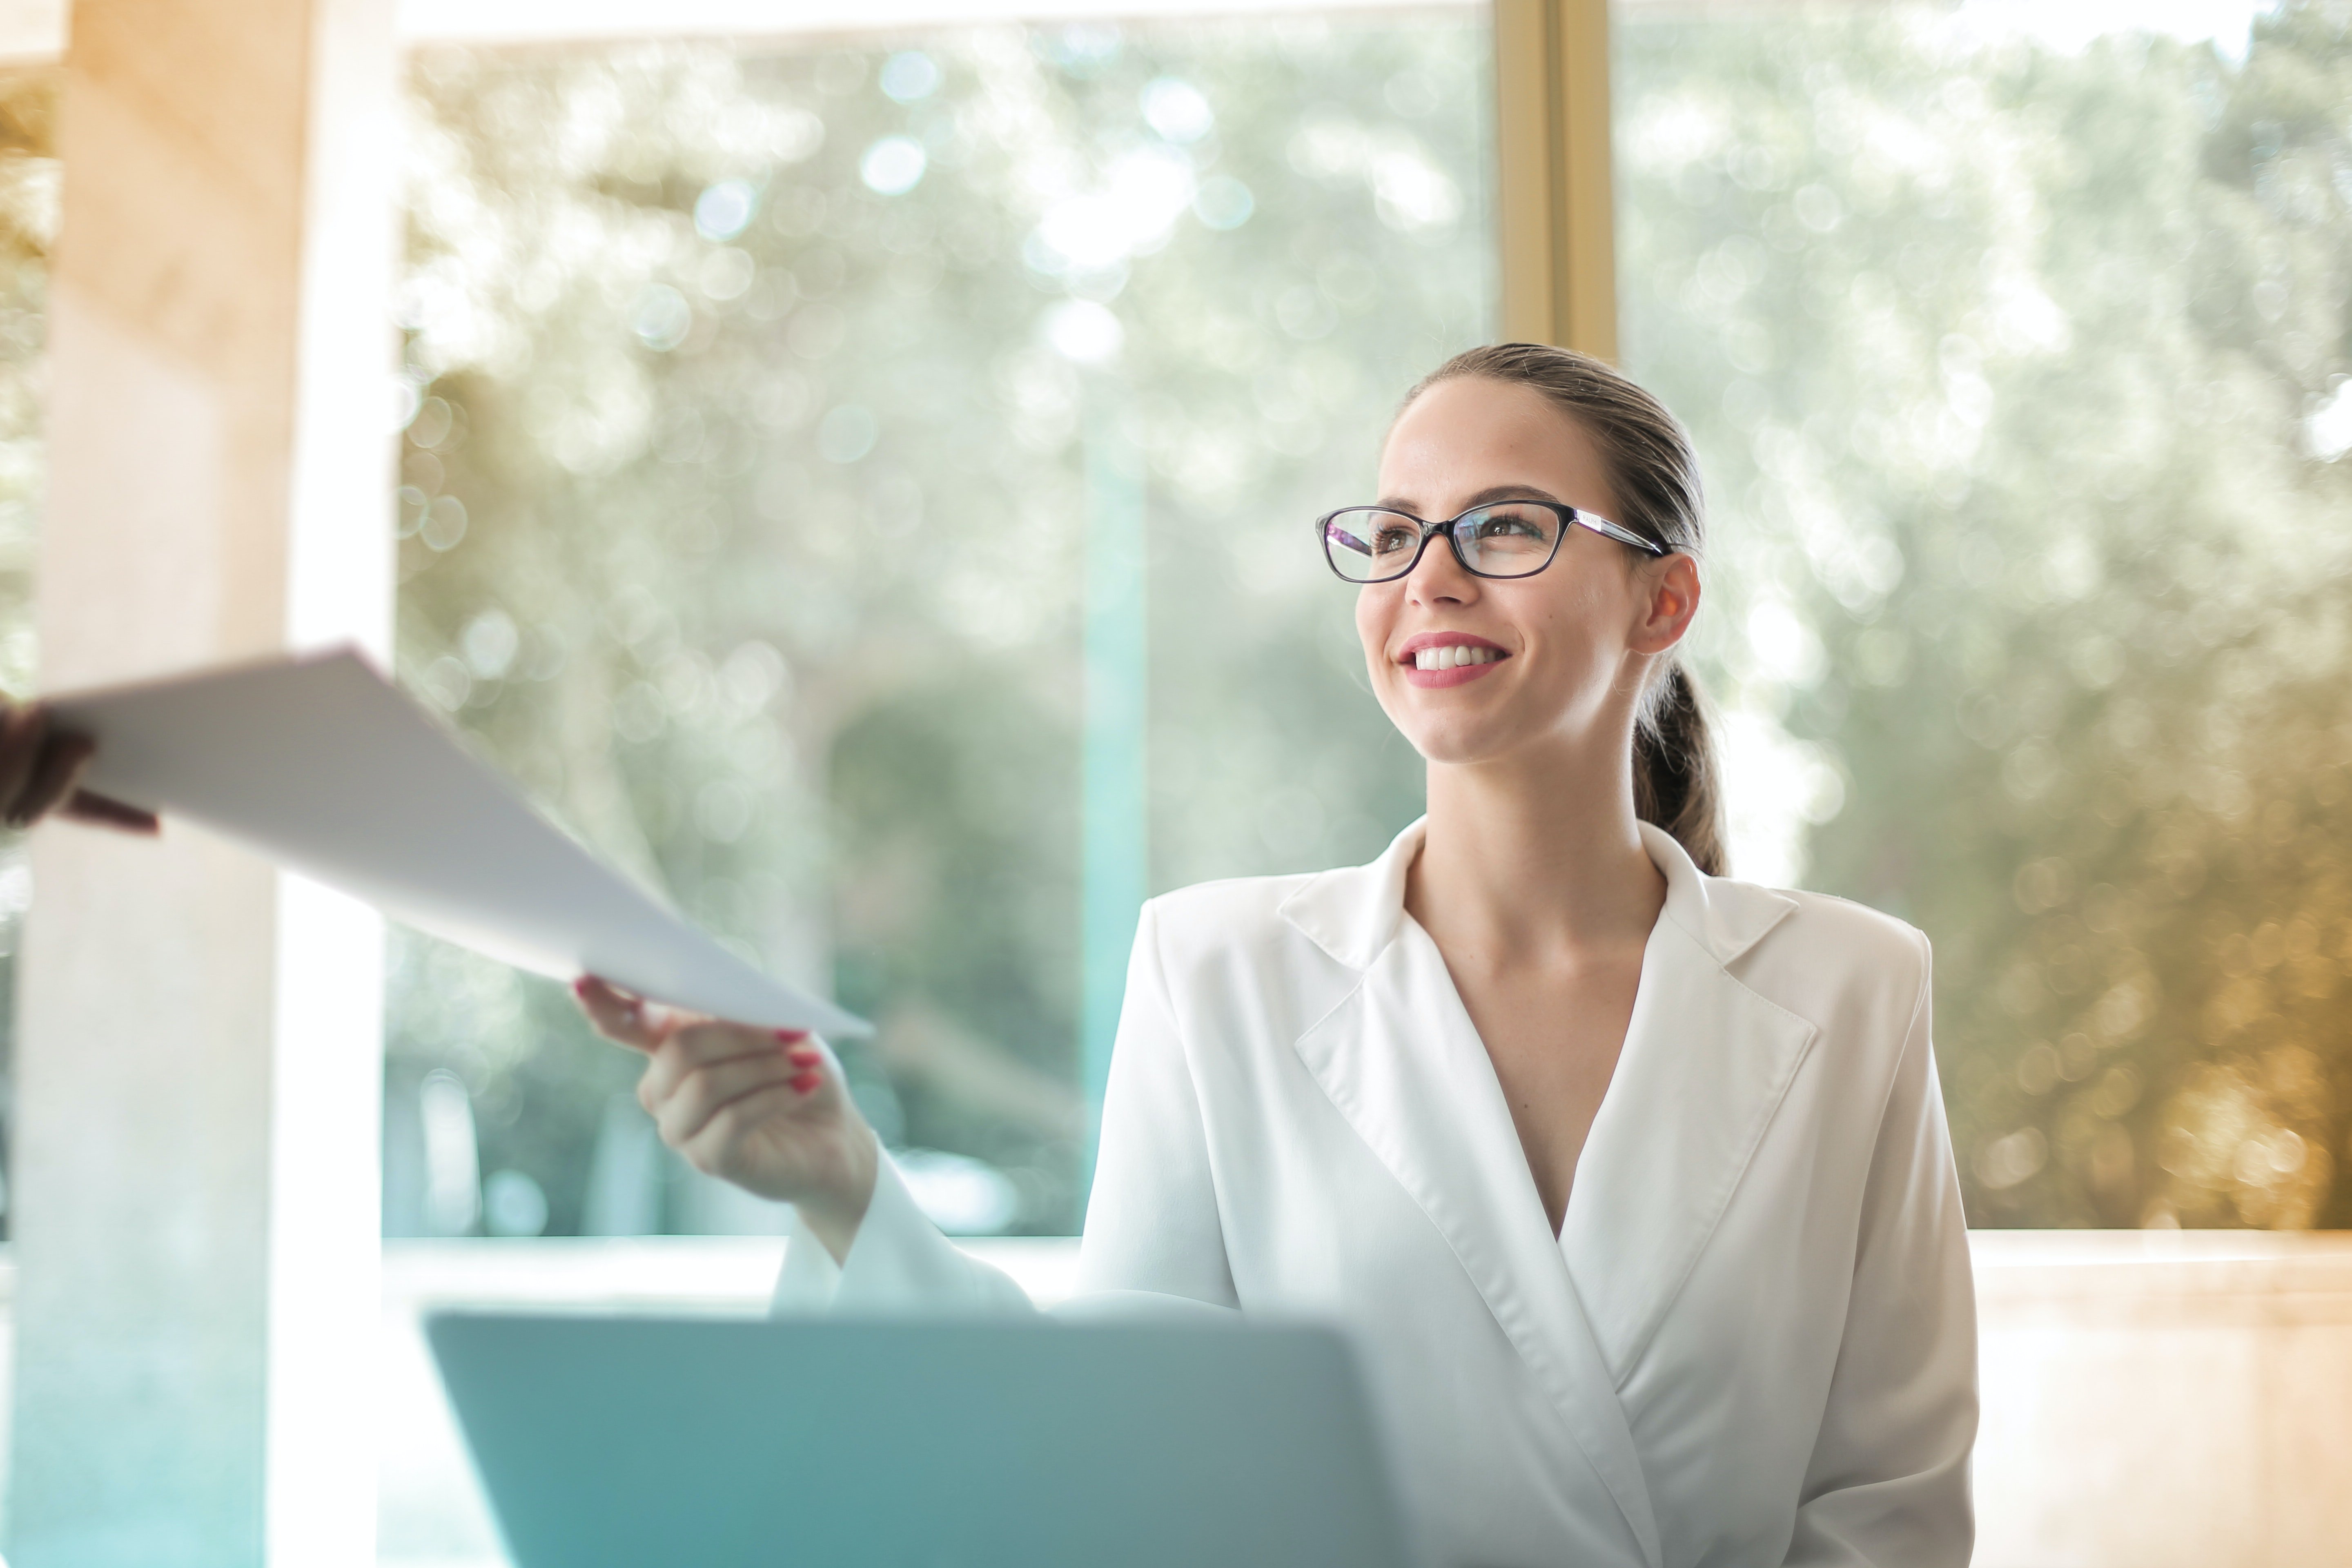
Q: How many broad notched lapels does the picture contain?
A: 2